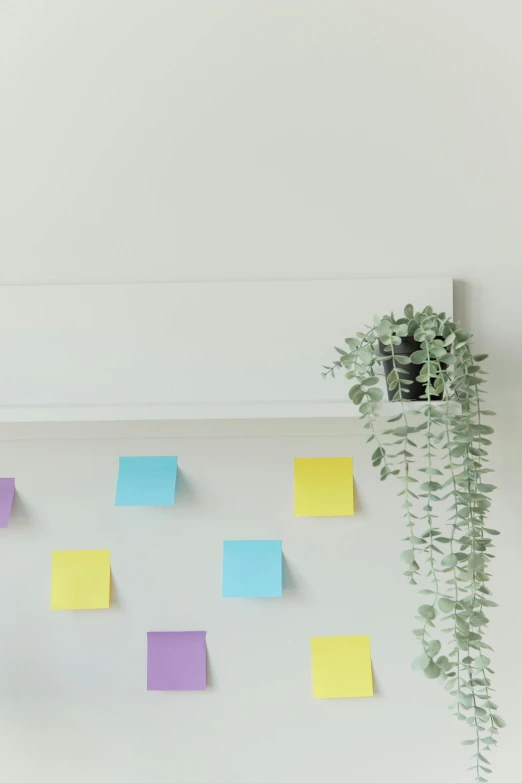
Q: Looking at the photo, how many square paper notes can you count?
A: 7